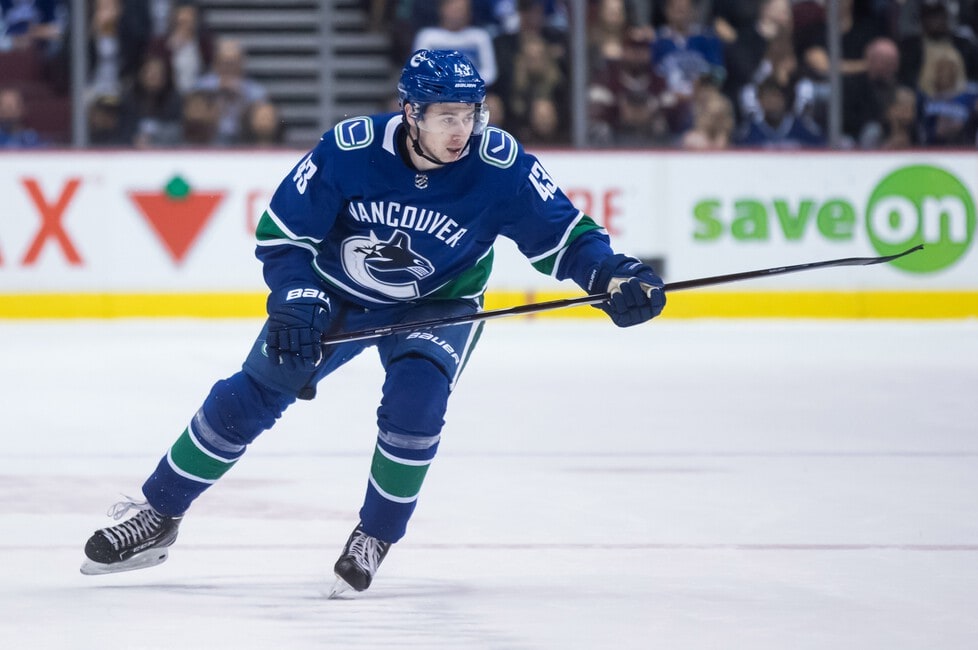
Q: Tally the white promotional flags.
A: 0